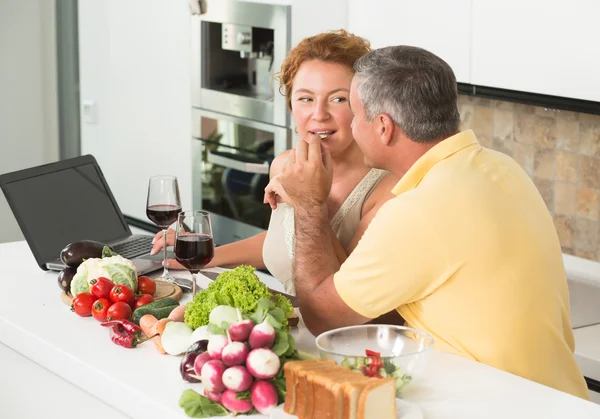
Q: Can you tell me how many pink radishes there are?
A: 11